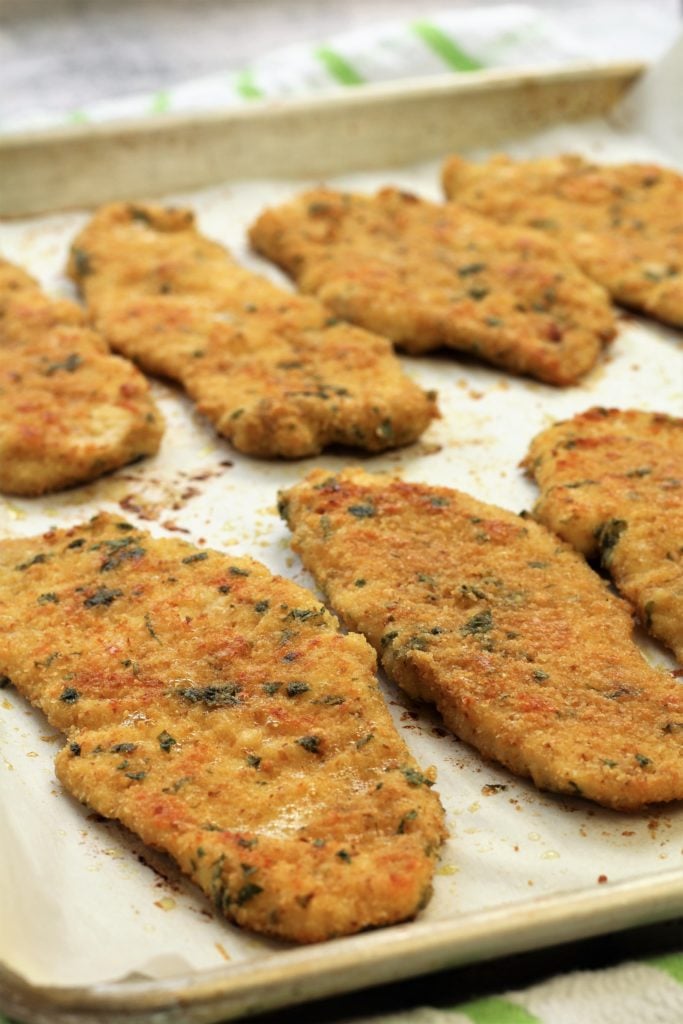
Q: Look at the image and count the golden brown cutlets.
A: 7